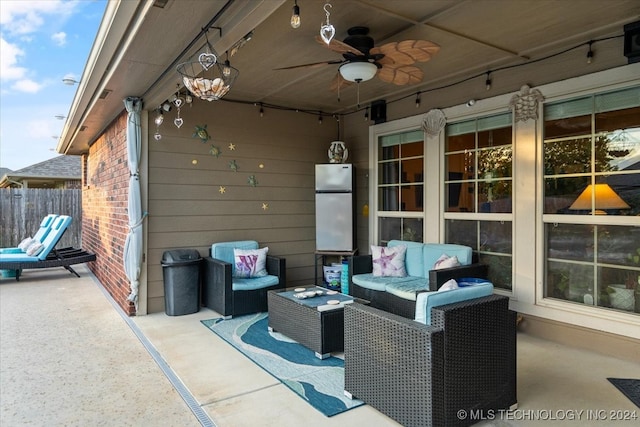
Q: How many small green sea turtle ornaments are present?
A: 4